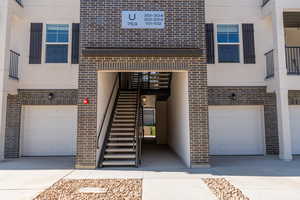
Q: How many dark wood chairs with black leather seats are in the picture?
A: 0